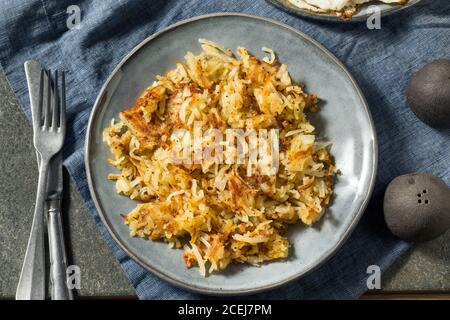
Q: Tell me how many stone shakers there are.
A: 2